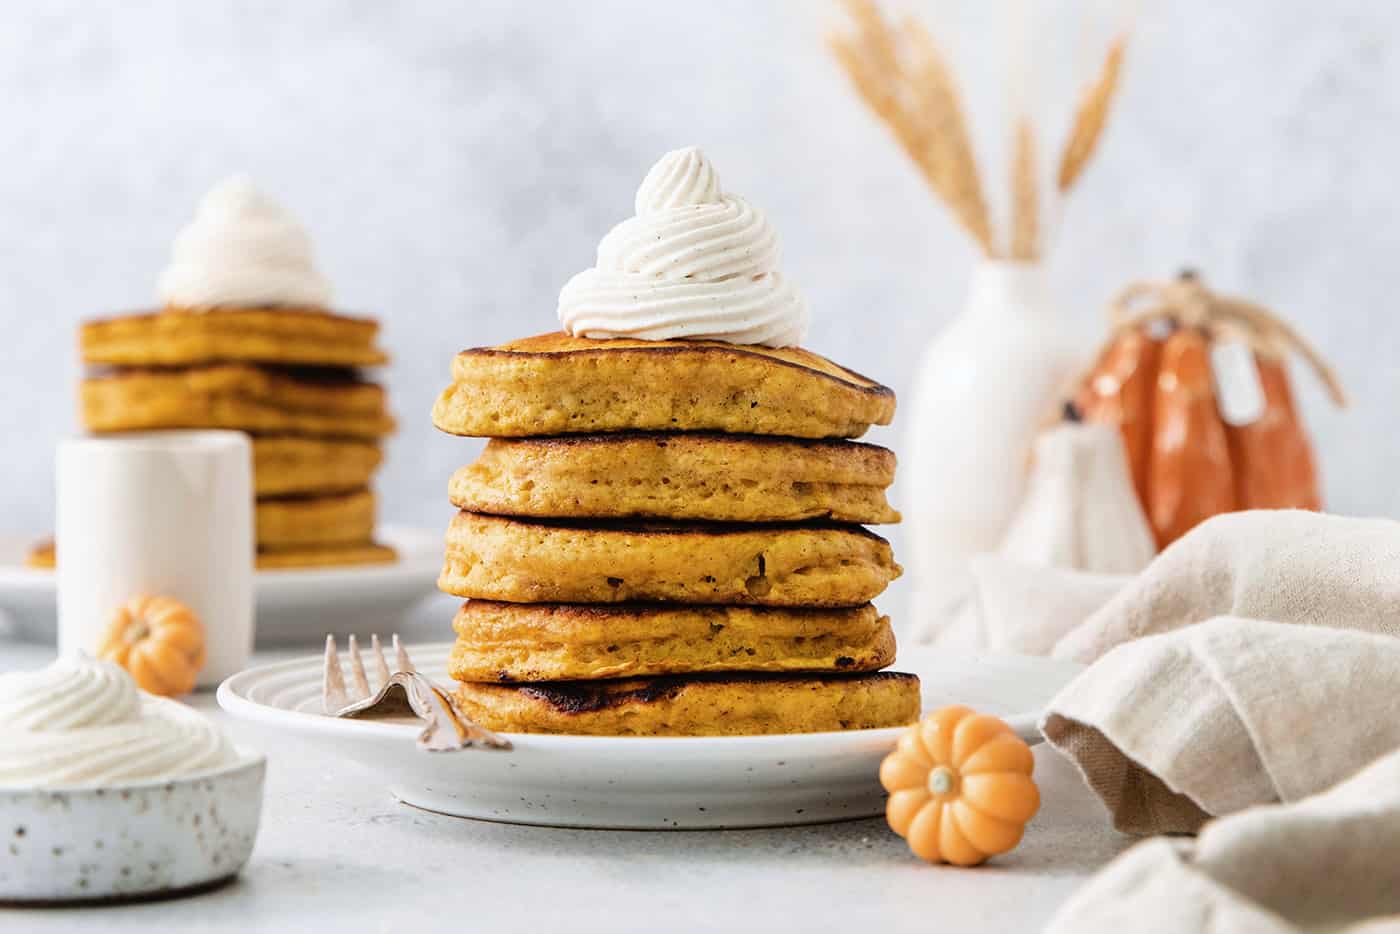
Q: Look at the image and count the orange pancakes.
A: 10